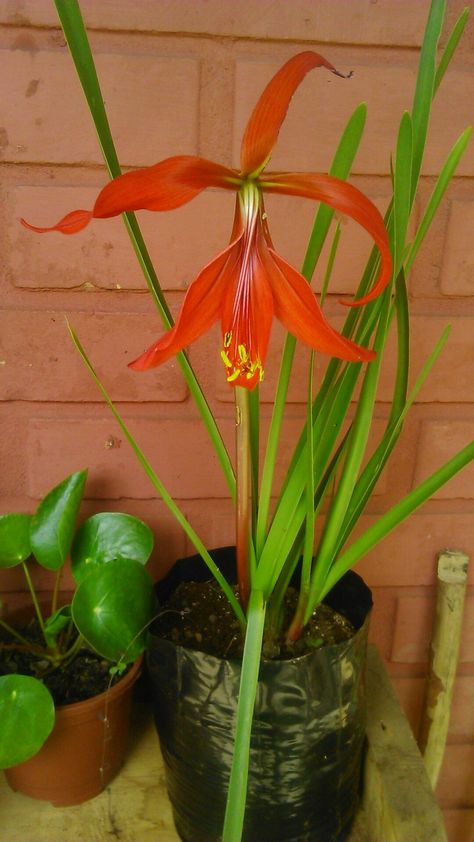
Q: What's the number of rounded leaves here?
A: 5